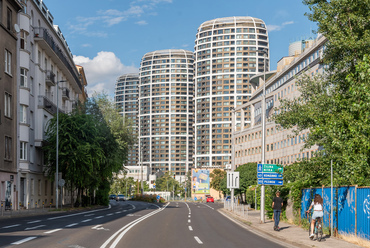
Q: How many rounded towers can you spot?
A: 3